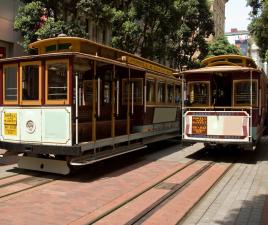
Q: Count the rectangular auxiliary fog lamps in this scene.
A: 0